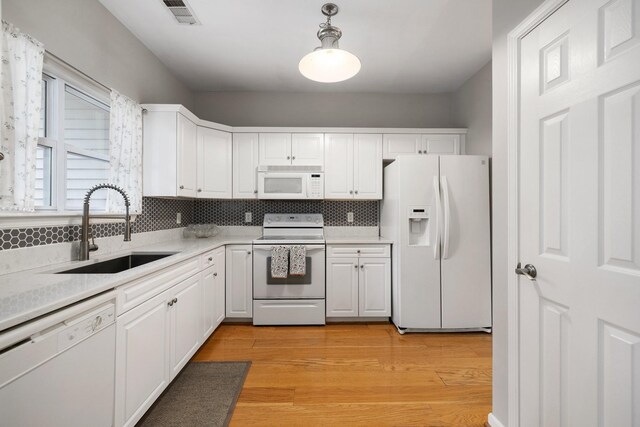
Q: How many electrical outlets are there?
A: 3